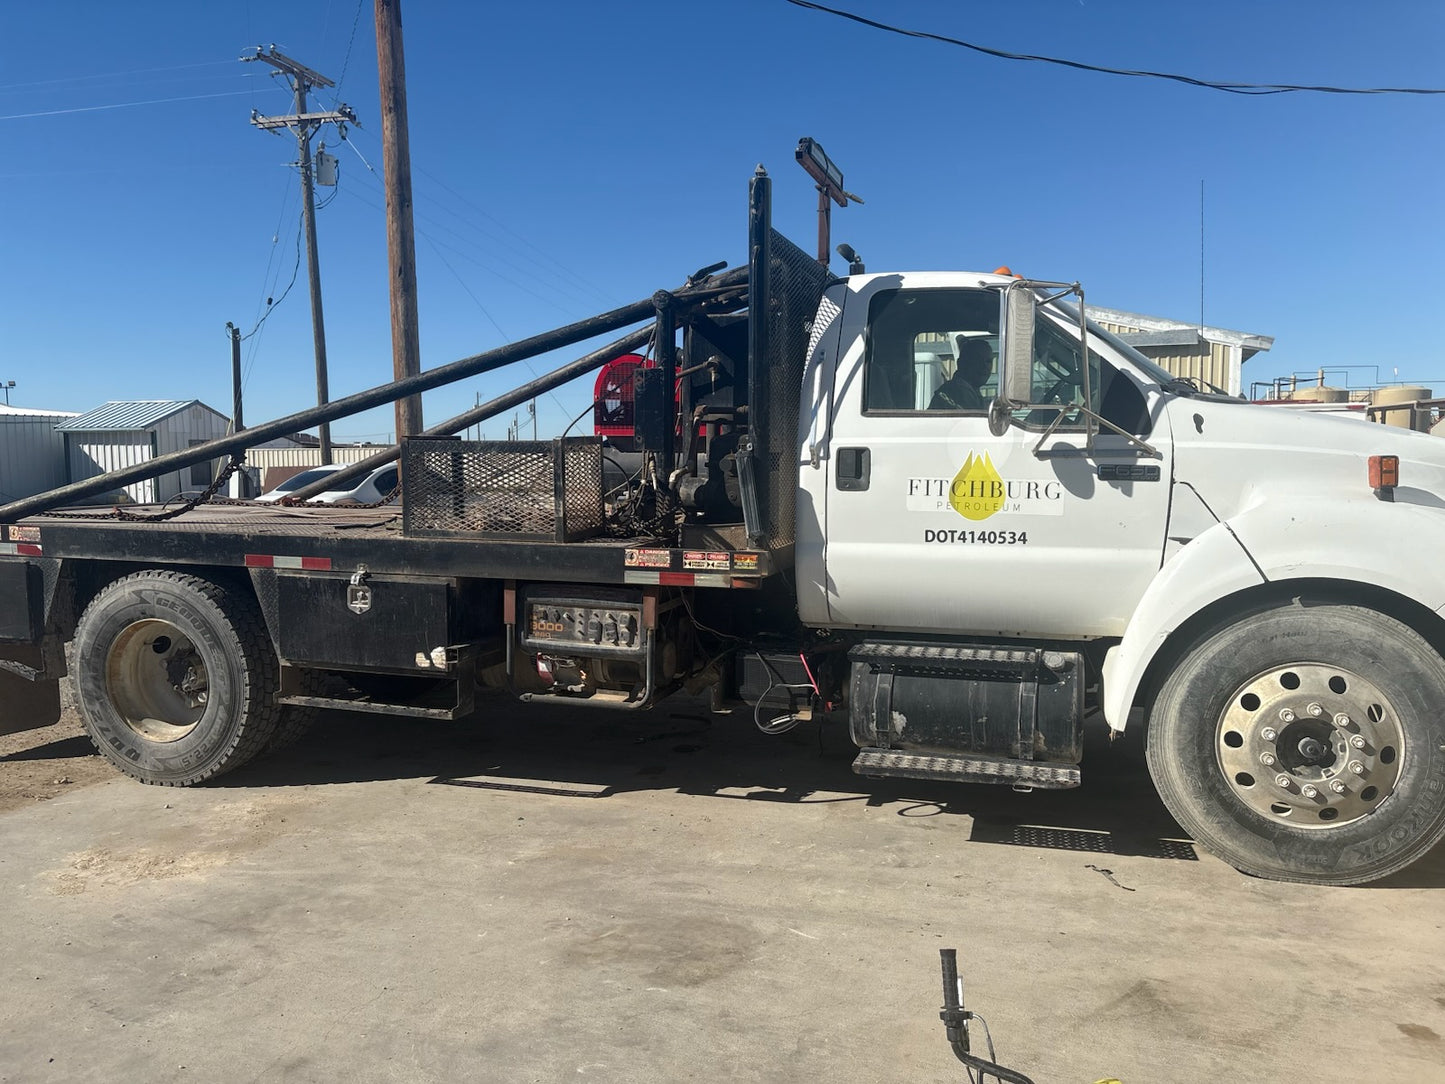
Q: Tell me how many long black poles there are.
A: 2